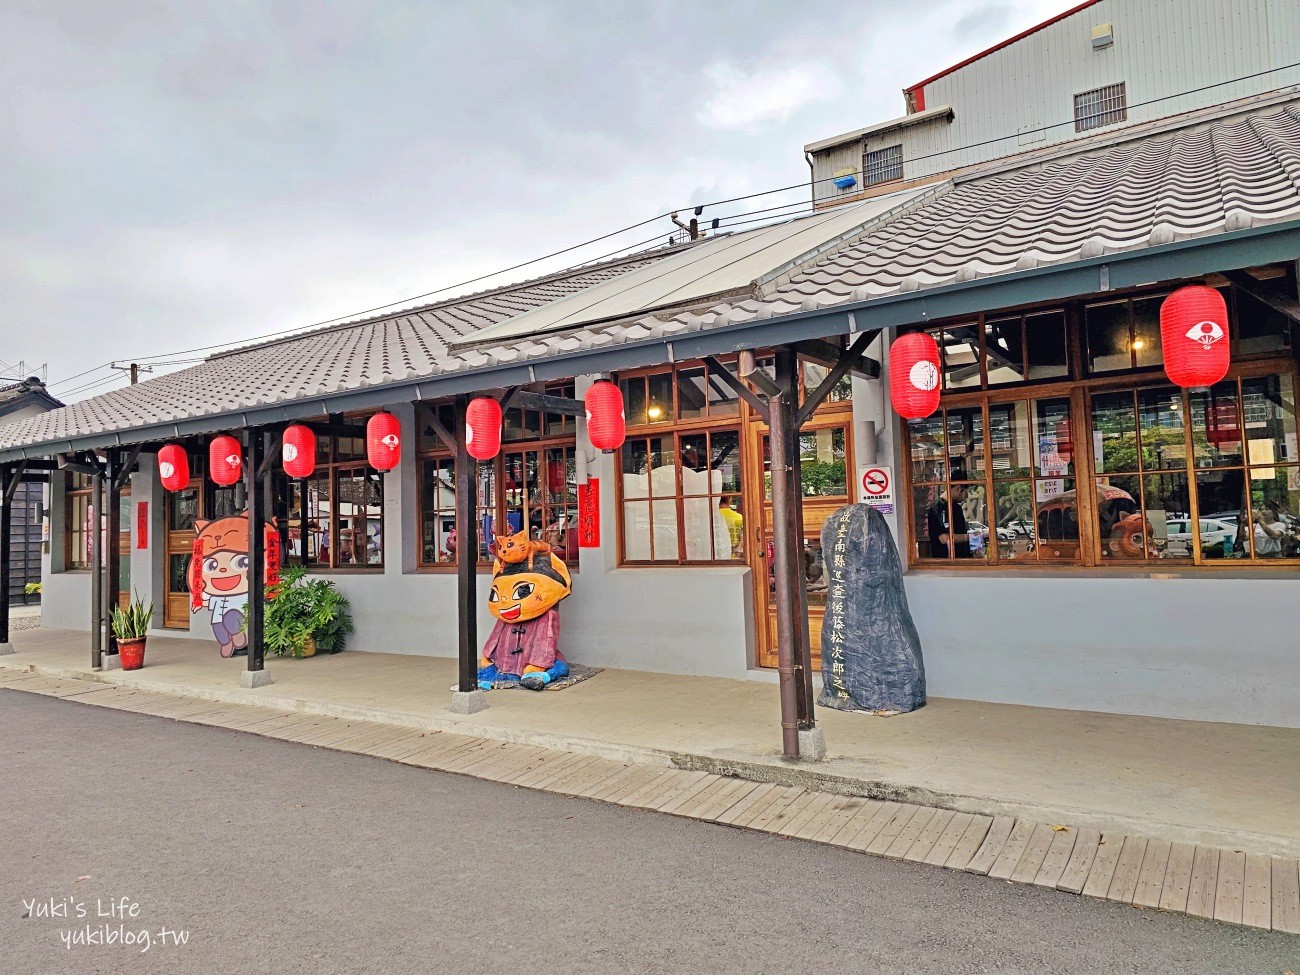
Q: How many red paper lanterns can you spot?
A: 8